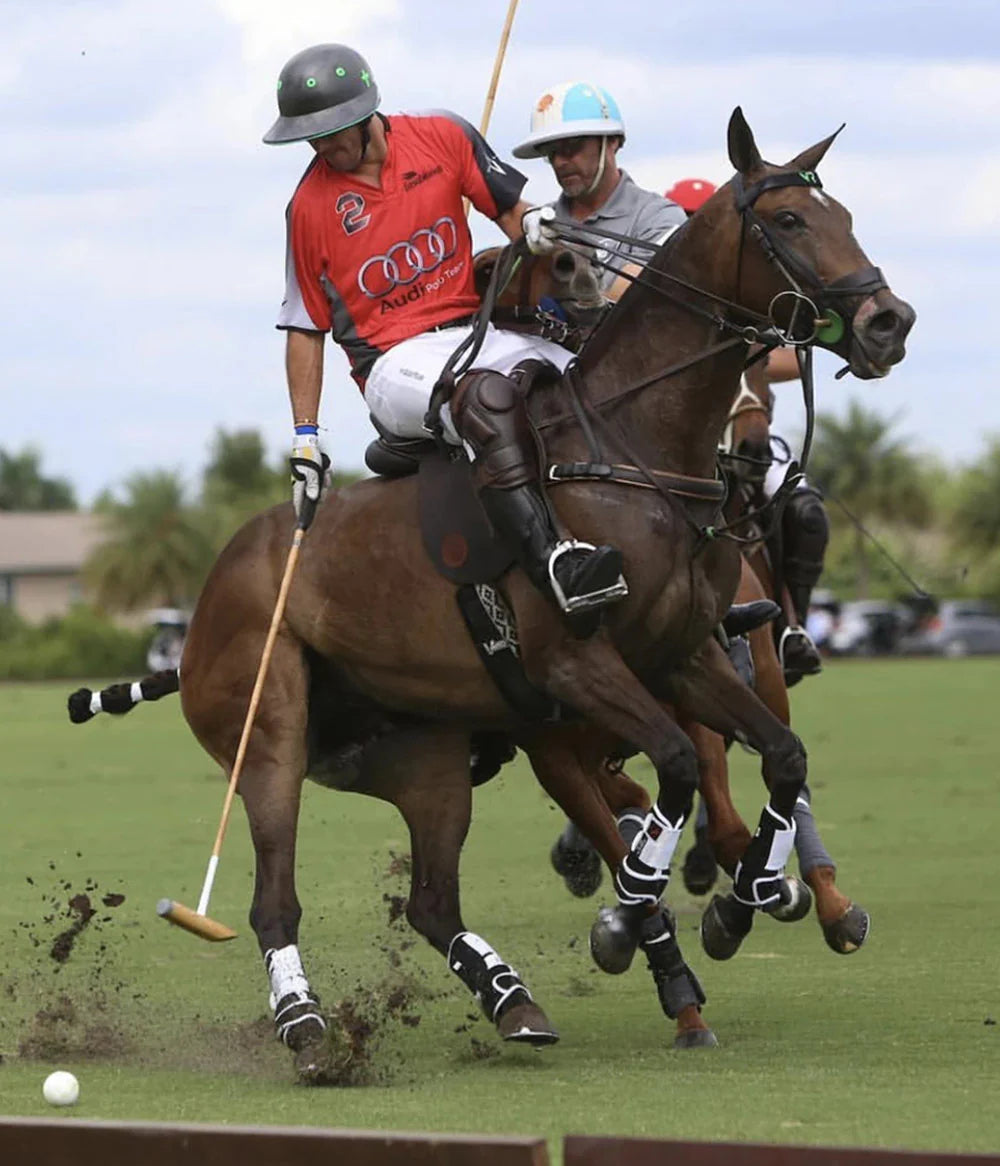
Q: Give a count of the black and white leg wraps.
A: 4